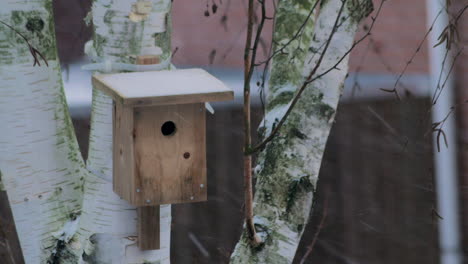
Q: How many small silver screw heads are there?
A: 4